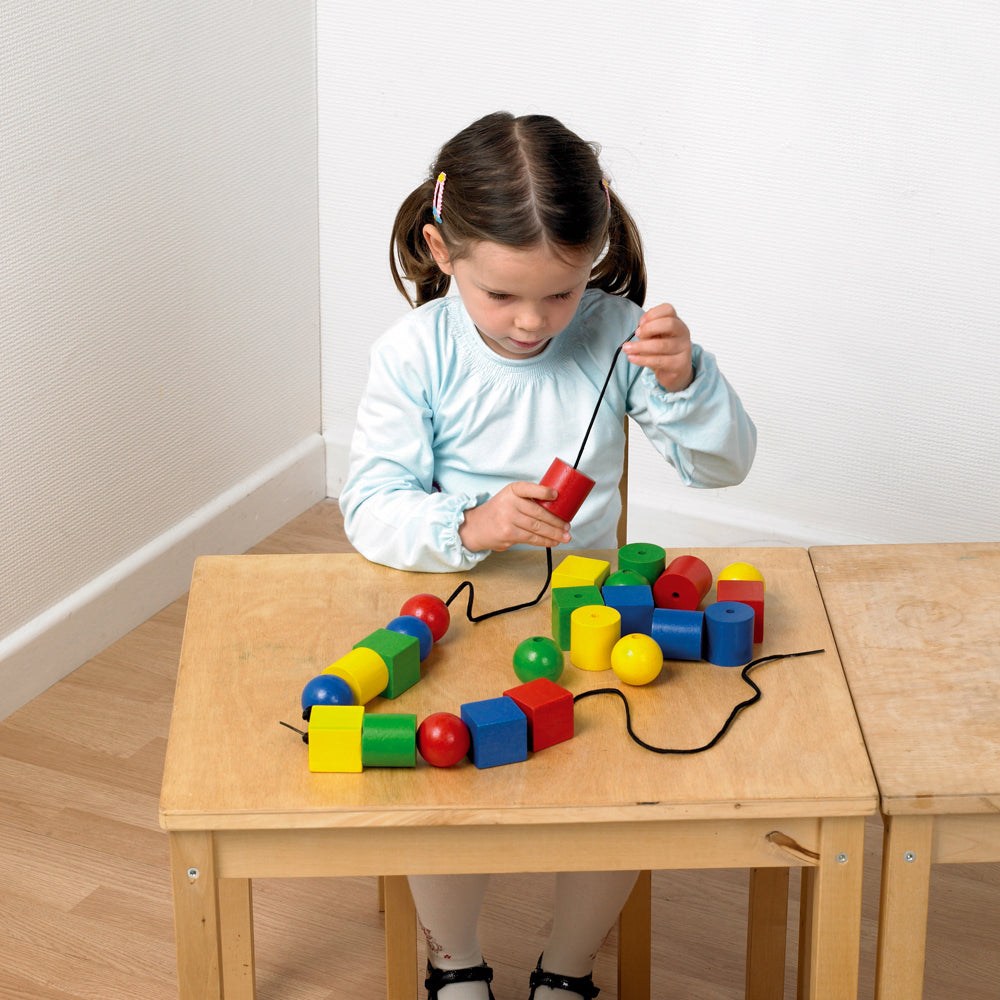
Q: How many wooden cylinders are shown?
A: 8